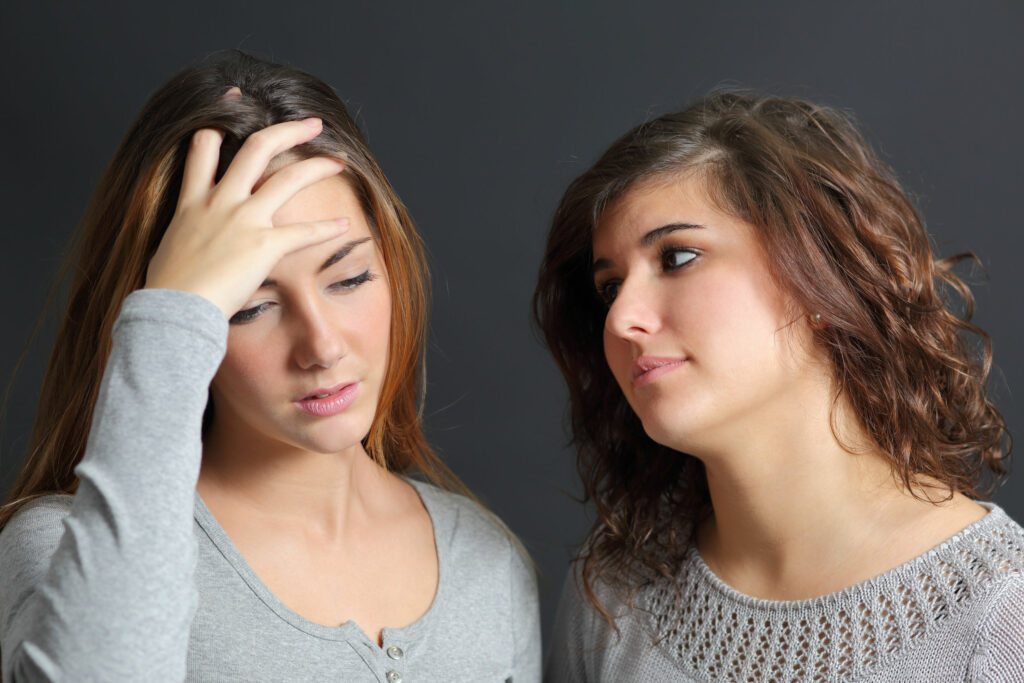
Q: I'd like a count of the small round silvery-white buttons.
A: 2